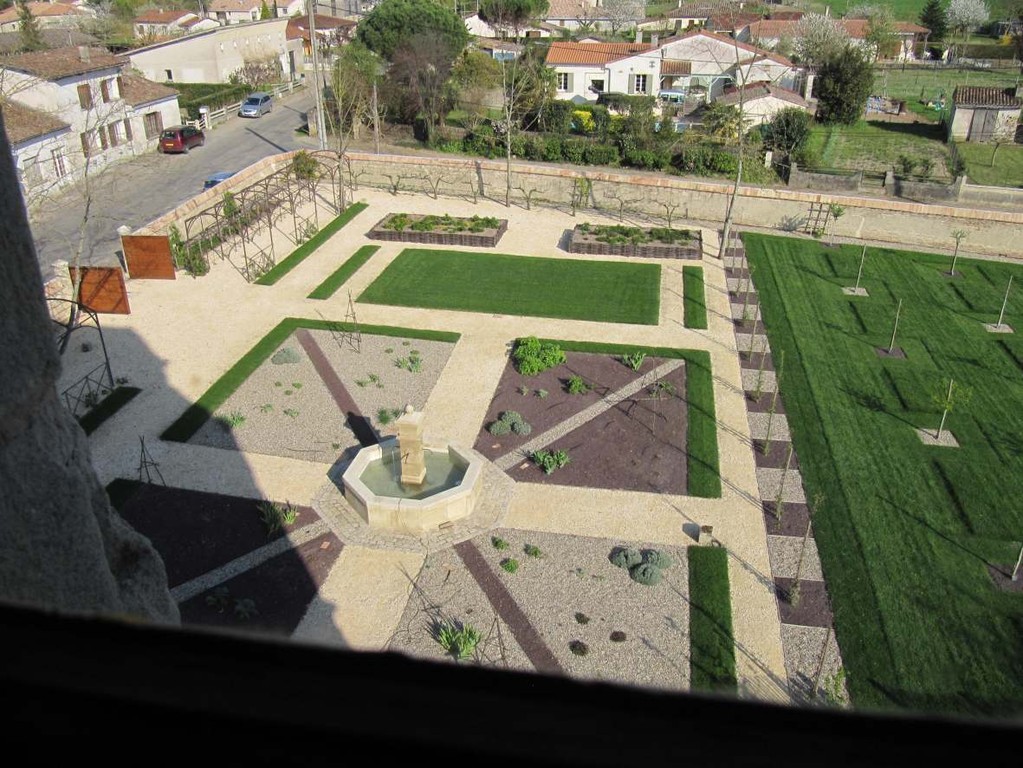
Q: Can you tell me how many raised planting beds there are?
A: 2